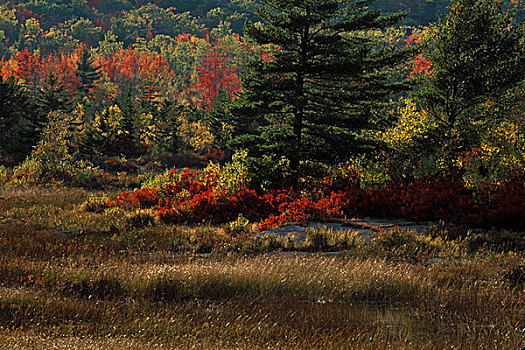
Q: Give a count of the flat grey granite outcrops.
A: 1